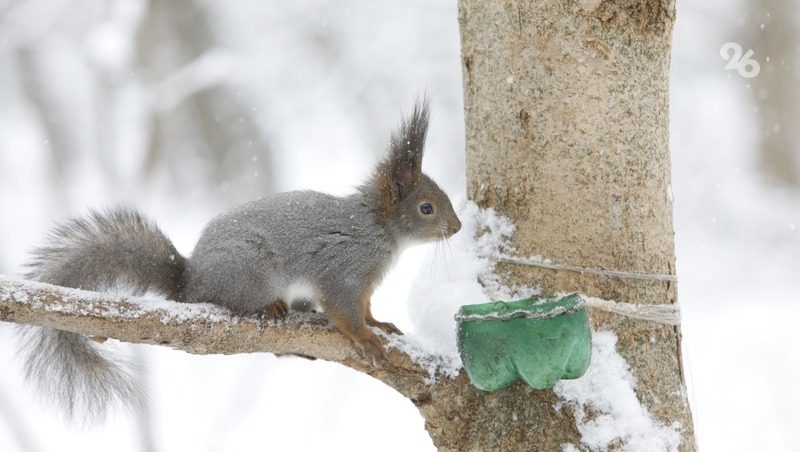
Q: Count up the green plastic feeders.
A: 1